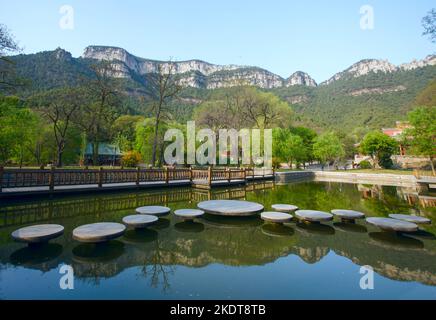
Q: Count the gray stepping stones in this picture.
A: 12